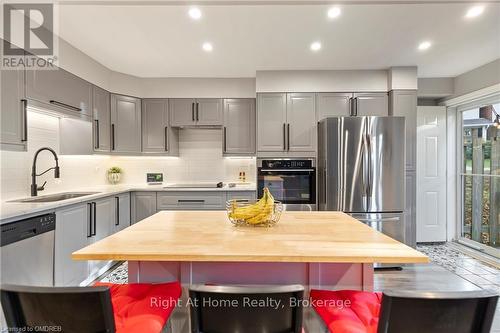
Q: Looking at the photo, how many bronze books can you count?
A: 0